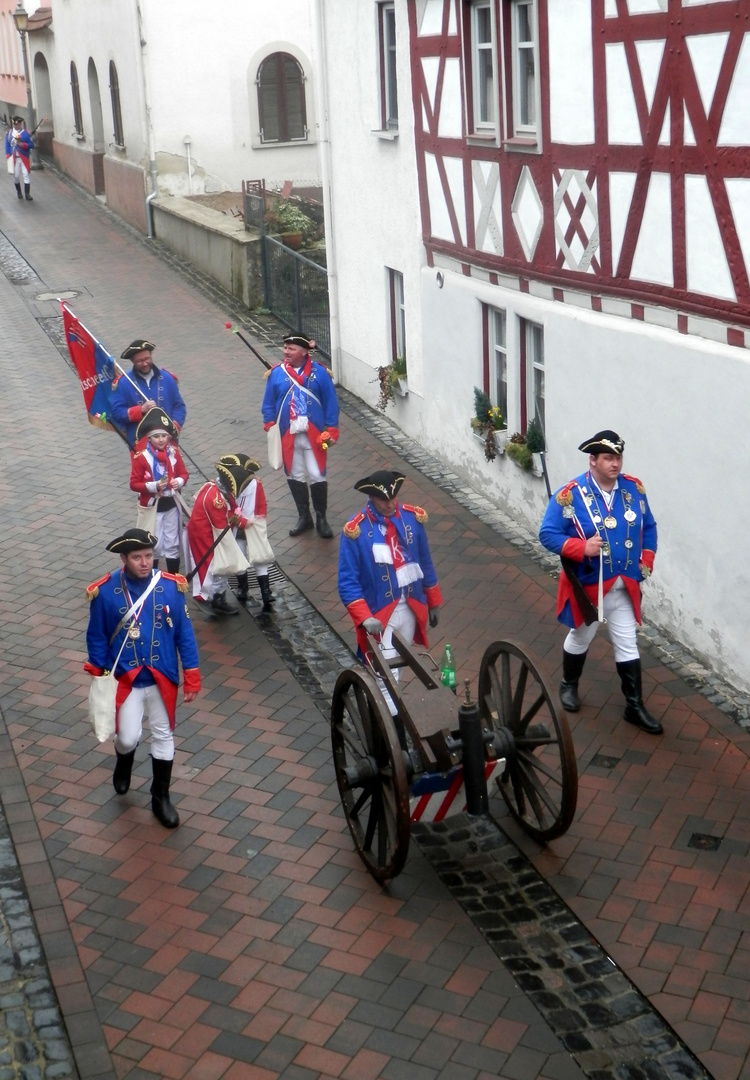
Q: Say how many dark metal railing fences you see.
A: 1